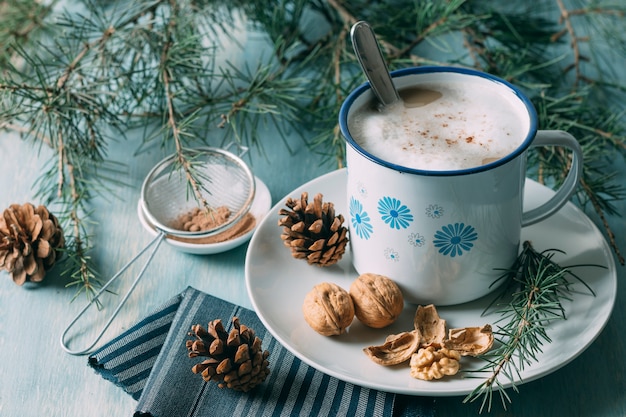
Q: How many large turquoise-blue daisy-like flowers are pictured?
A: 3